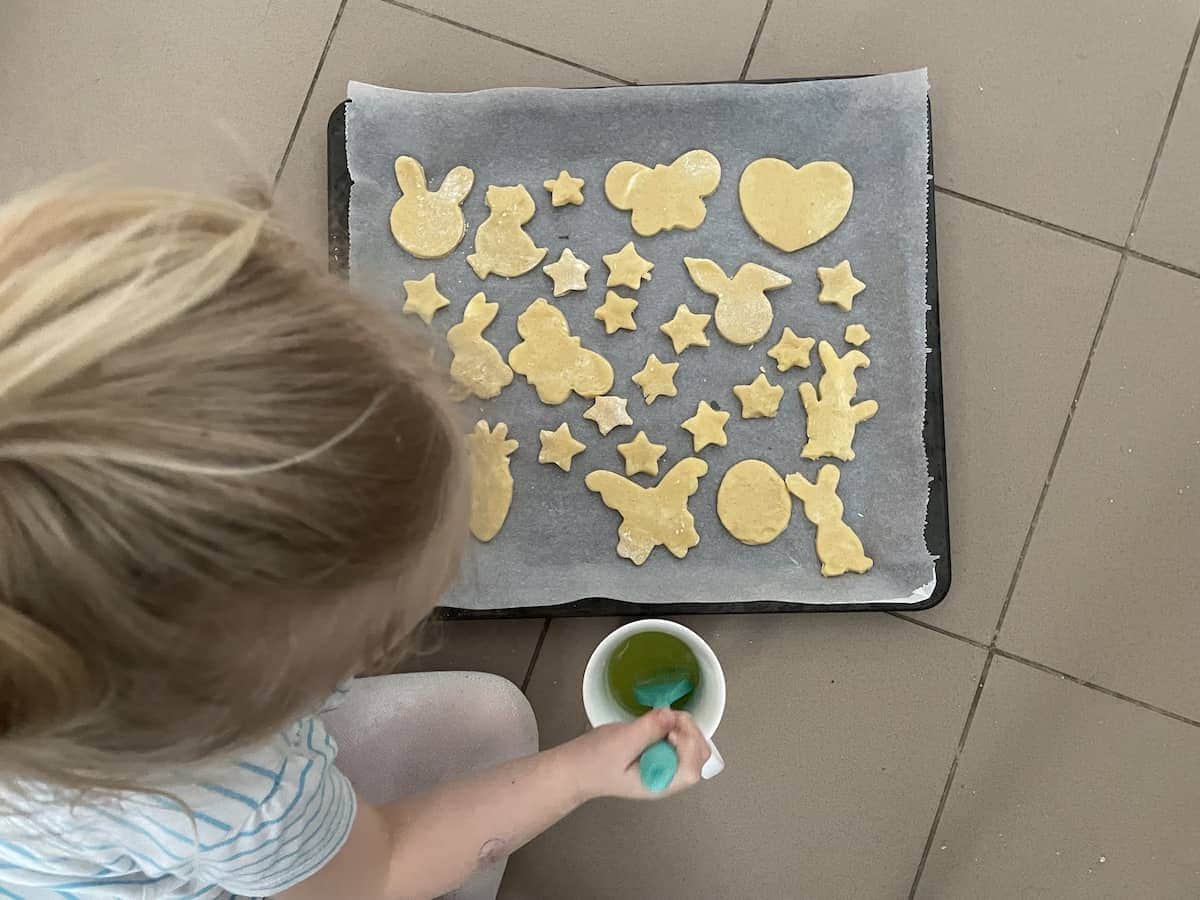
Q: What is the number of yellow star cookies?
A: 15